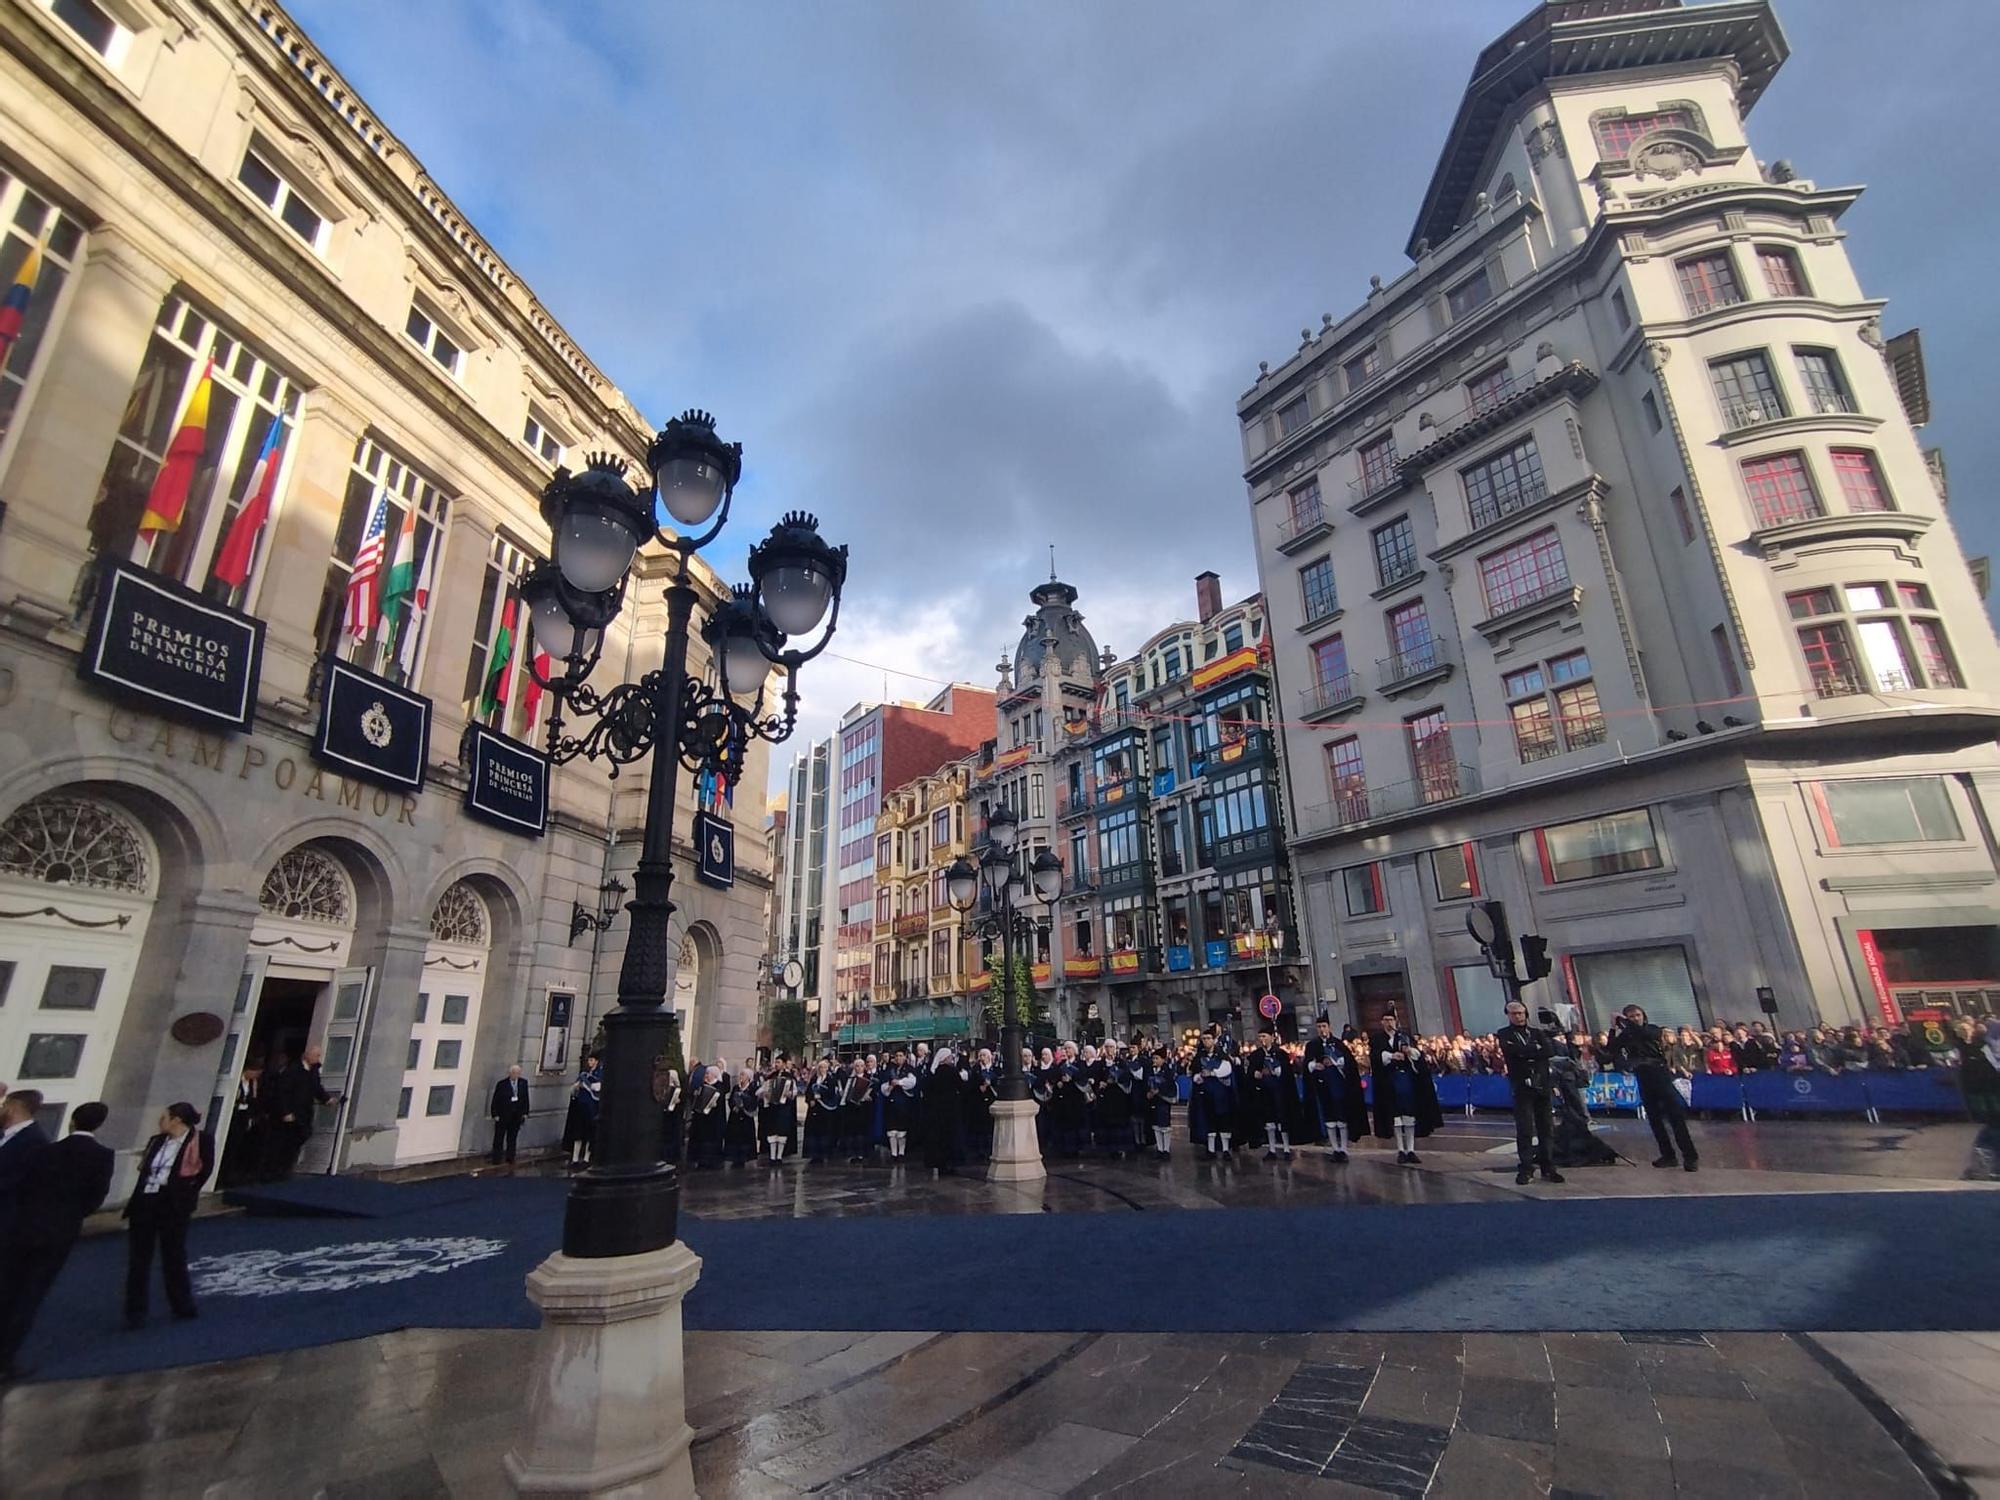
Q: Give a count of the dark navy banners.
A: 4